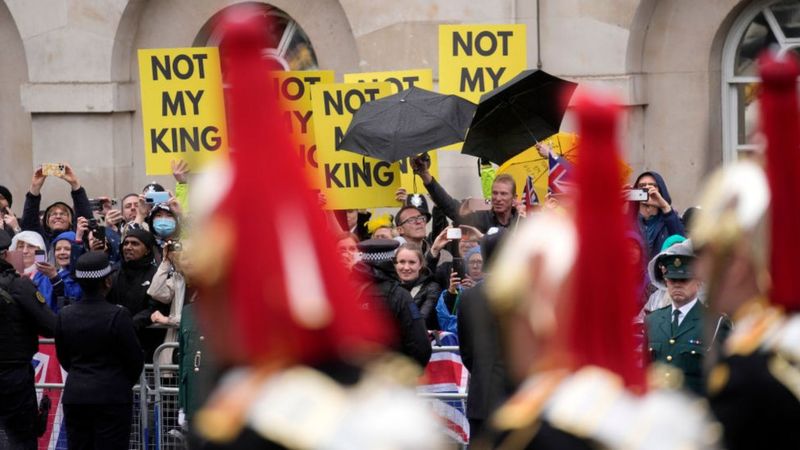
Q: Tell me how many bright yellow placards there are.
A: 5